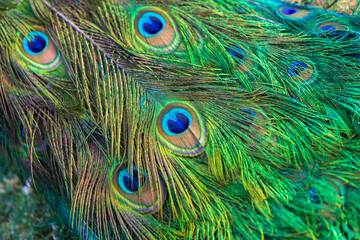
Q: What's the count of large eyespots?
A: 4